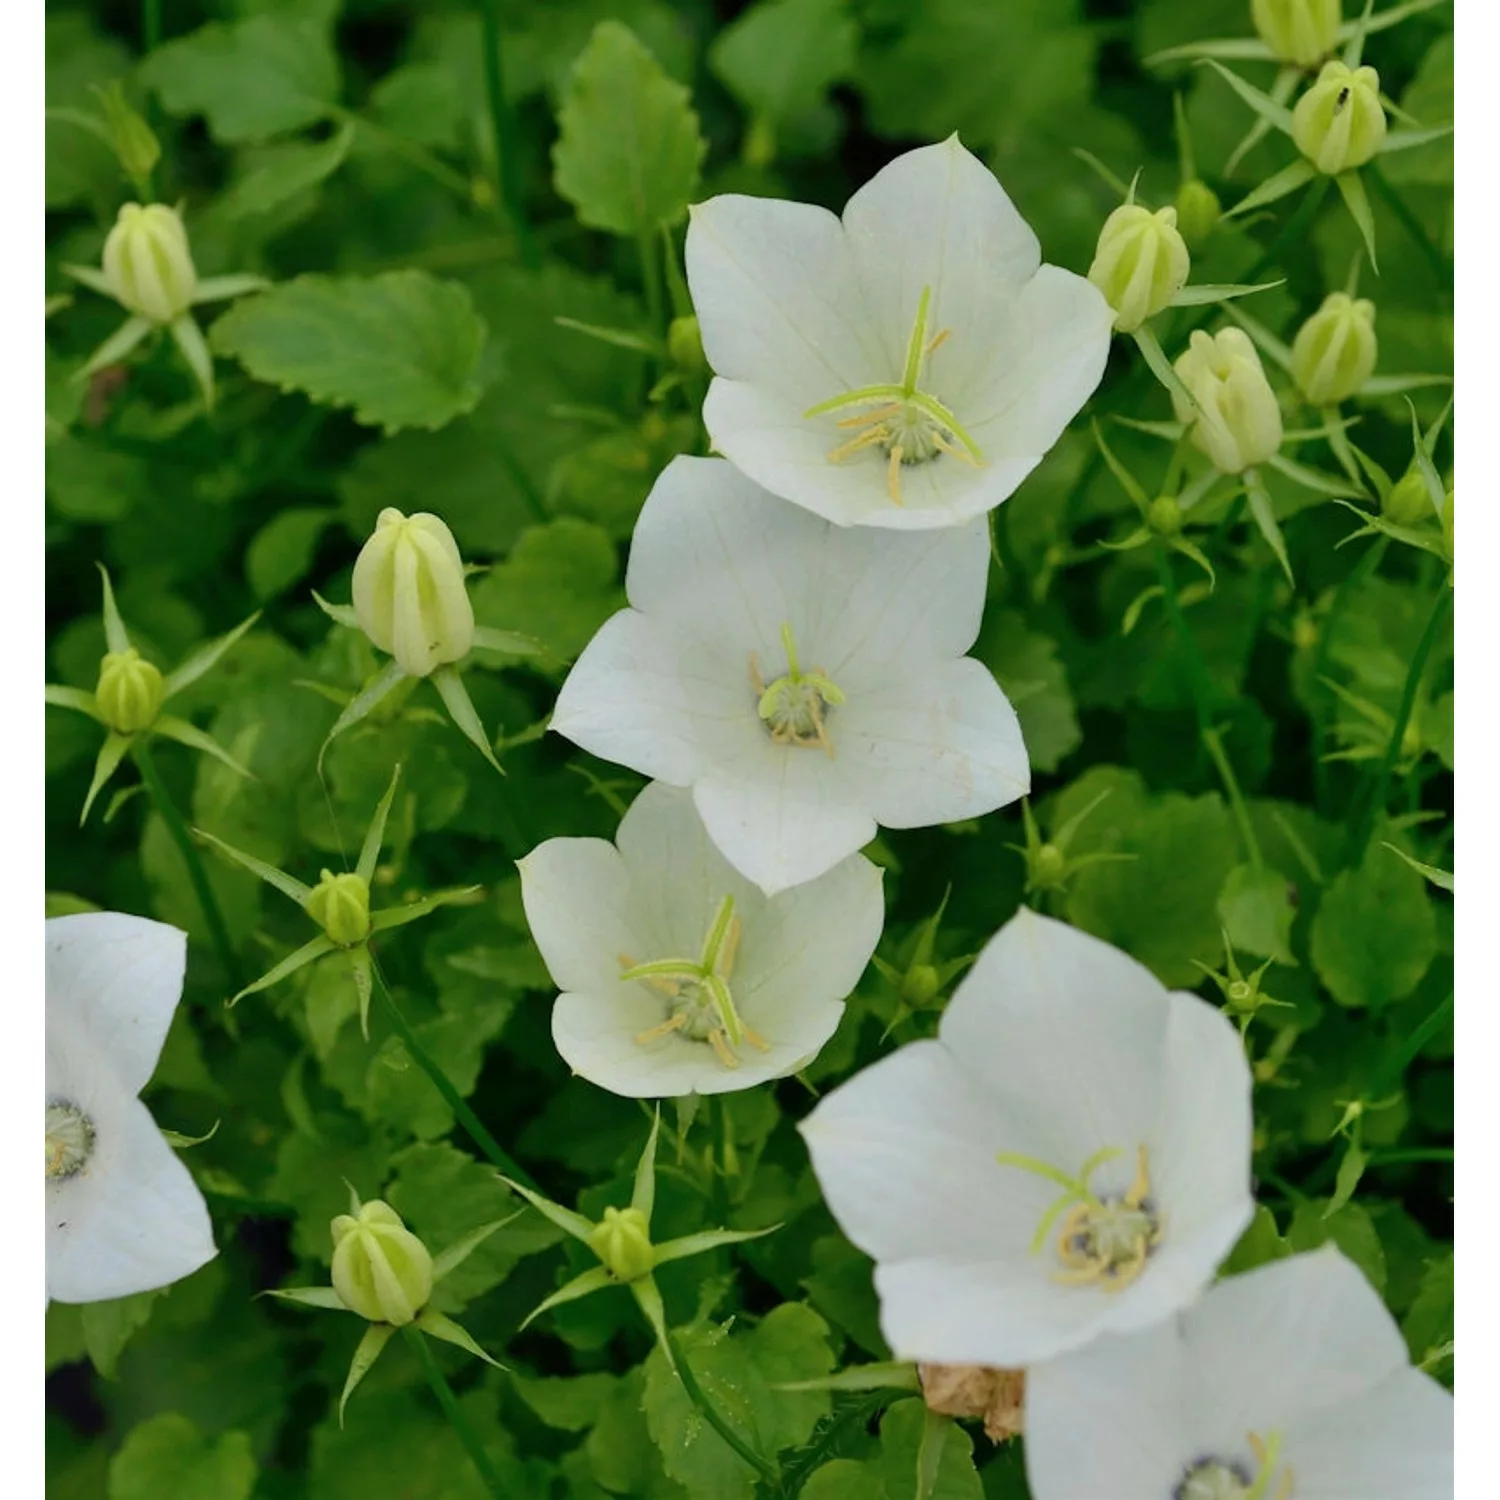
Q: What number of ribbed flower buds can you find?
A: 11